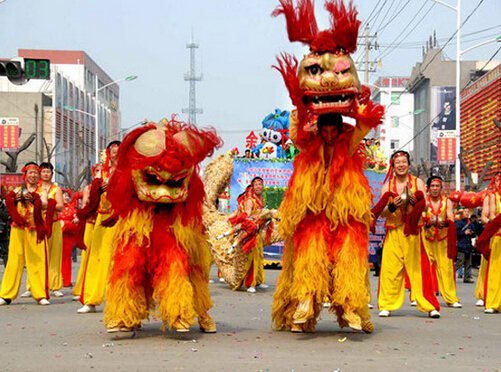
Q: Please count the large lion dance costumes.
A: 2